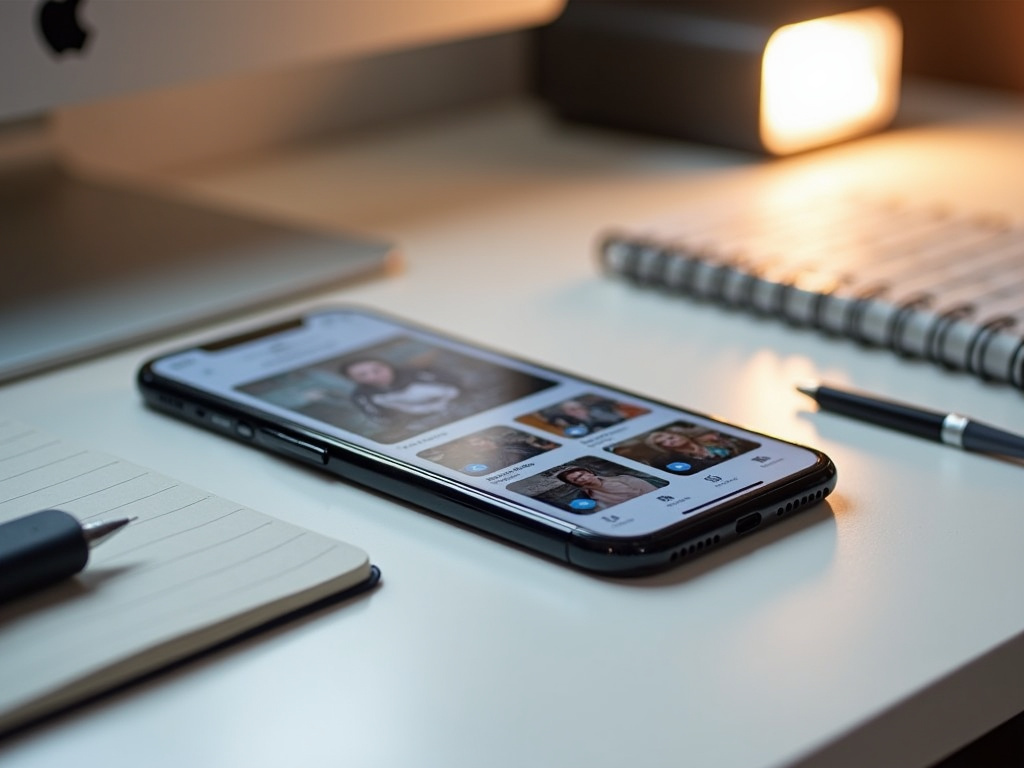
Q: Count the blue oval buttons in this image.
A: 4